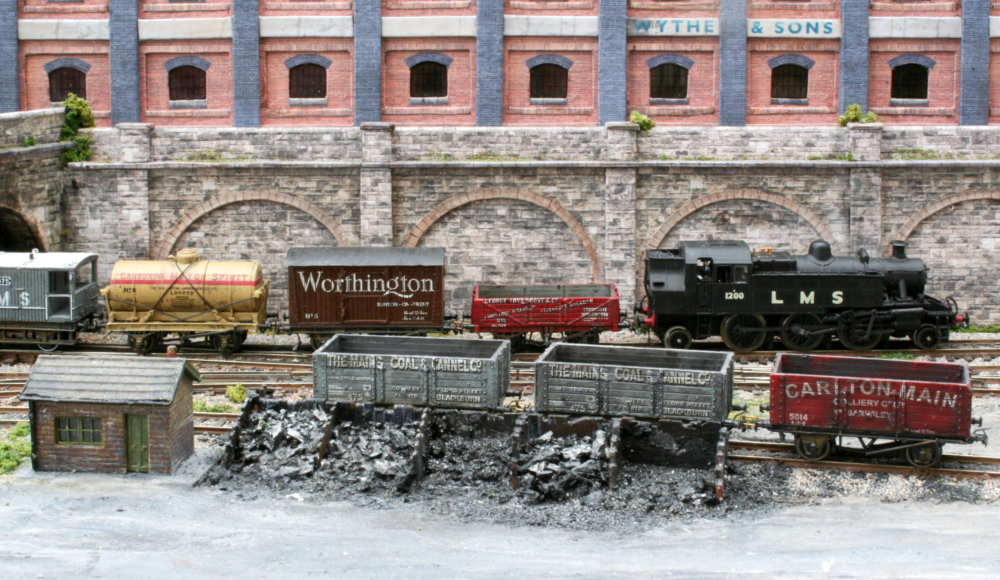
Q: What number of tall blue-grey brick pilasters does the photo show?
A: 9